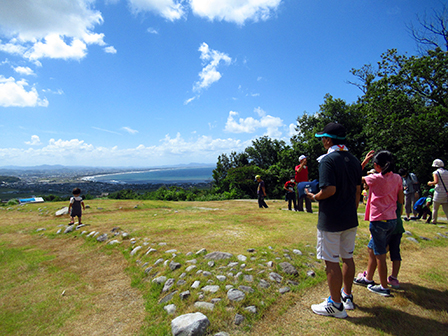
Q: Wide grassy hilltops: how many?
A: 1